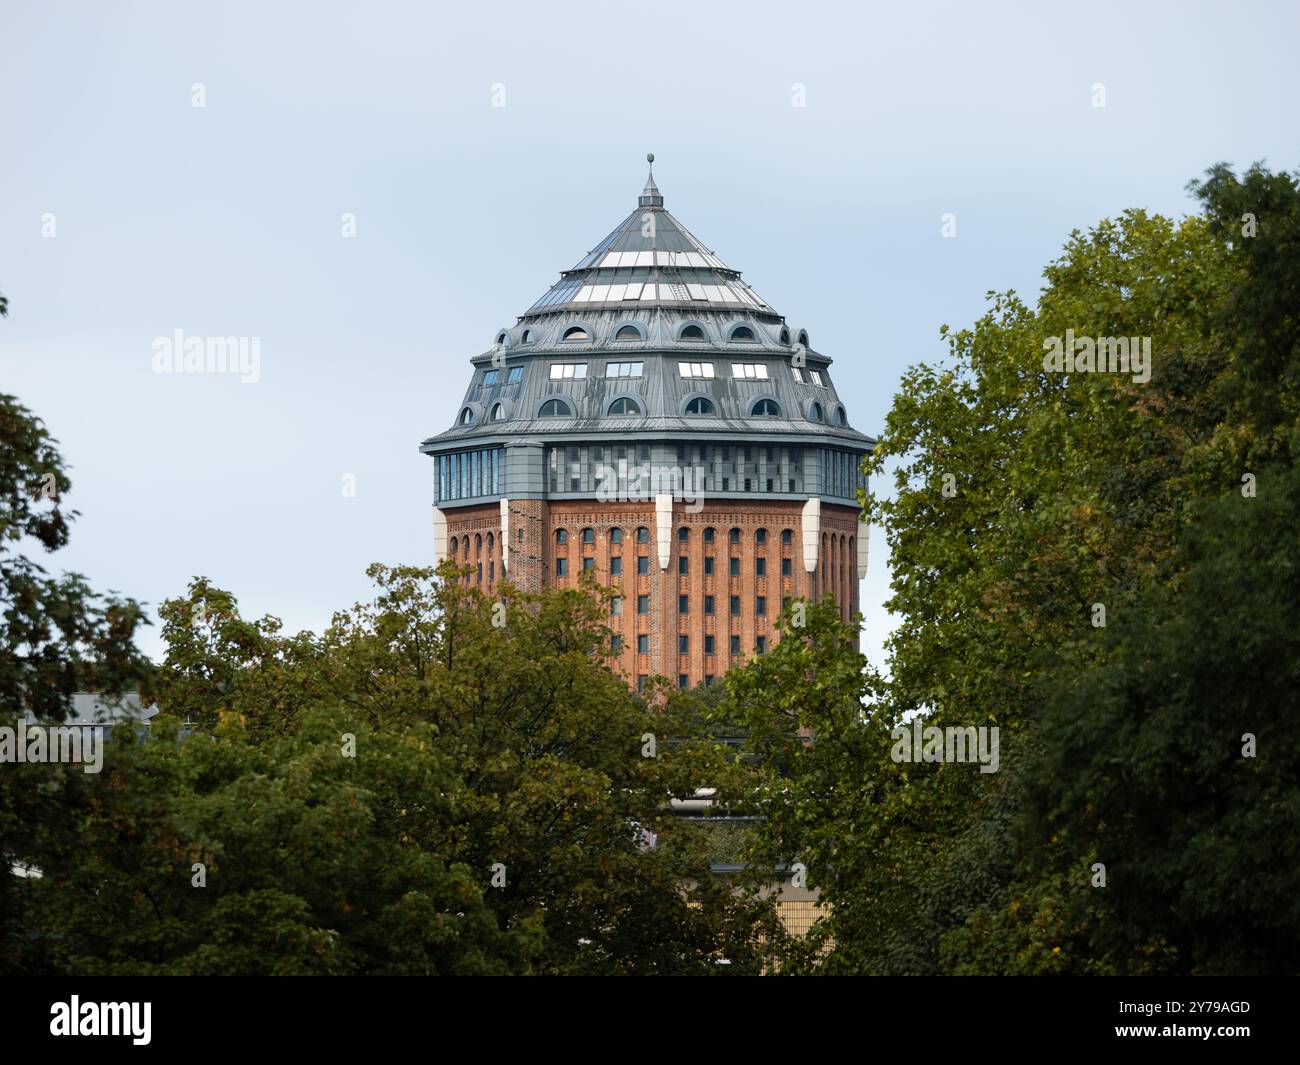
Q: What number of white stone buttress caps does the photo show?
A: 5